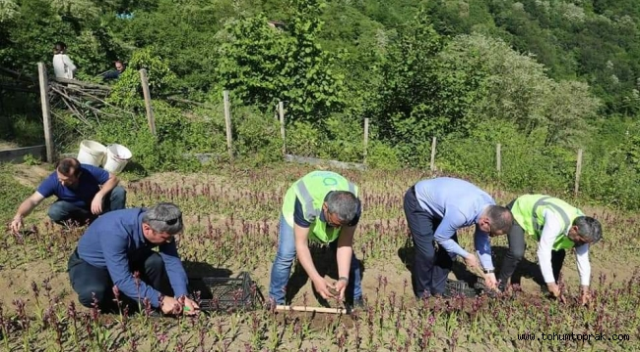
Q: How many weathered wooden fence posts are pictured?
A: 8